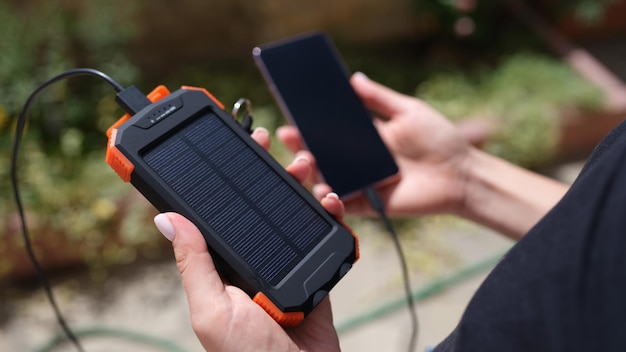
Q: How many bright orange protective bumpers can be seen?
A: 4